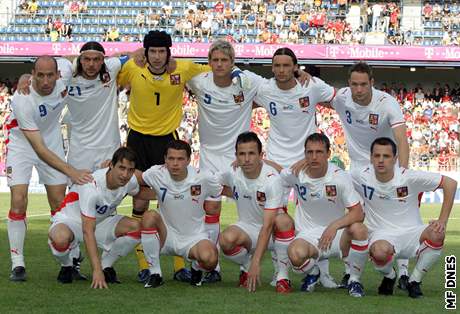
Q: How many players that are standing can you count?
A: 6